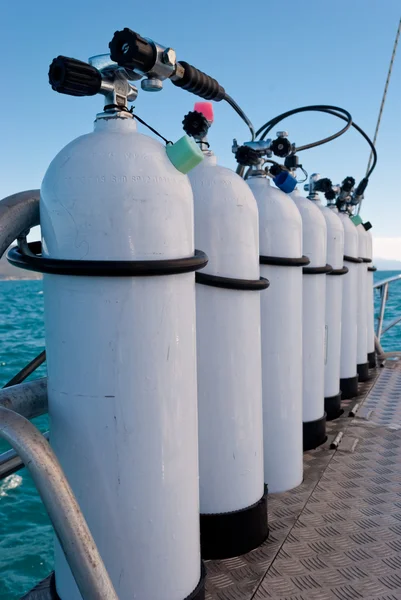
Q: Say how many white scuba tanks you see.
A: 8